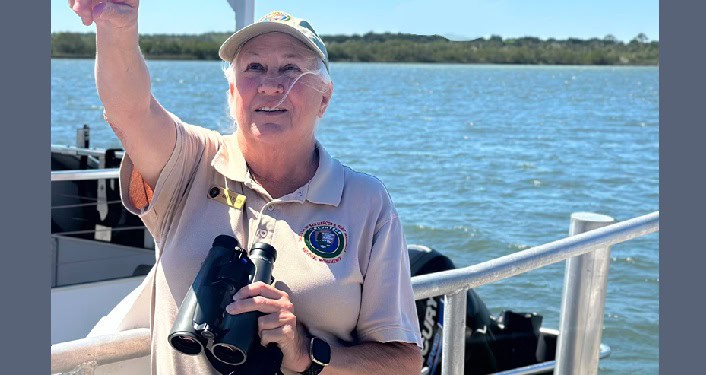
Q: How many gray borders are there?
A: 2